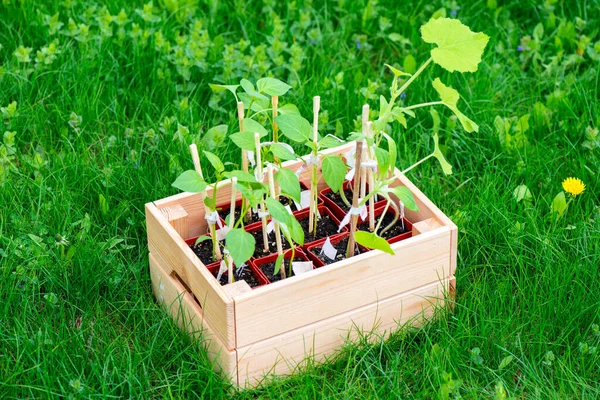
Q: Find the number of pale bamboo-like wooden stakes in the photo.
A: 10